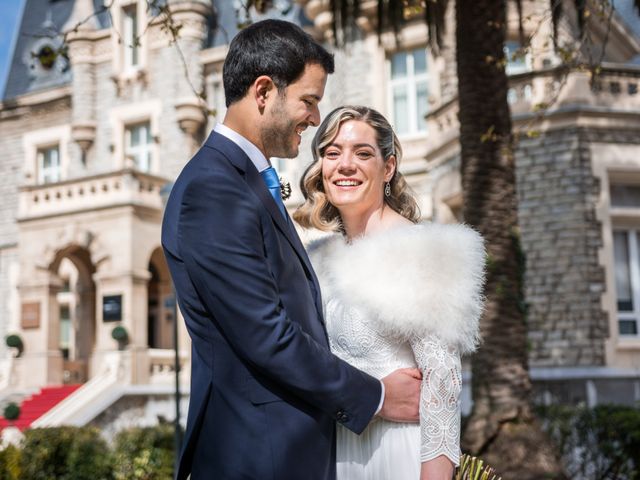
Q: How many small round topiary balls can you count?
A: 3